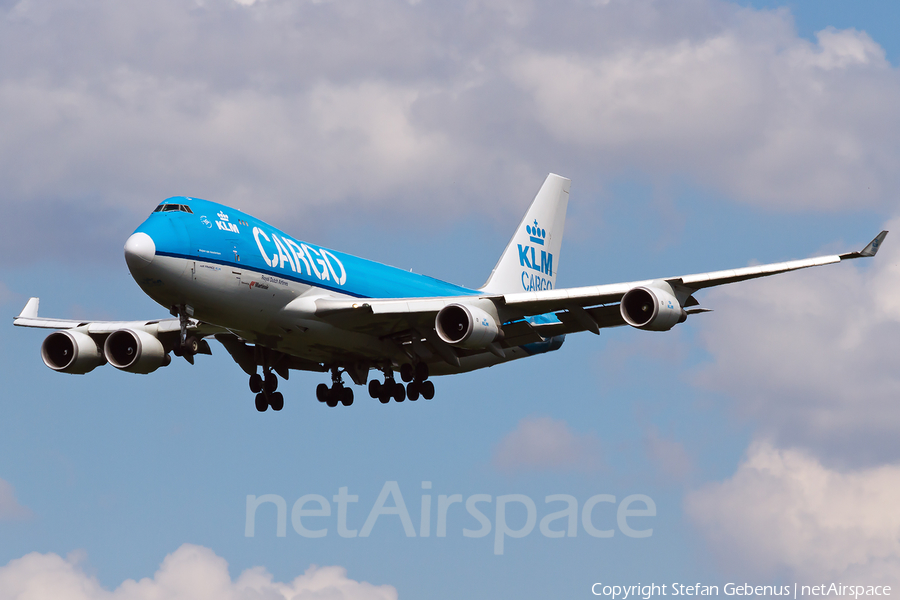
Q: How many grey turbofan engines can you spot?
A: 4